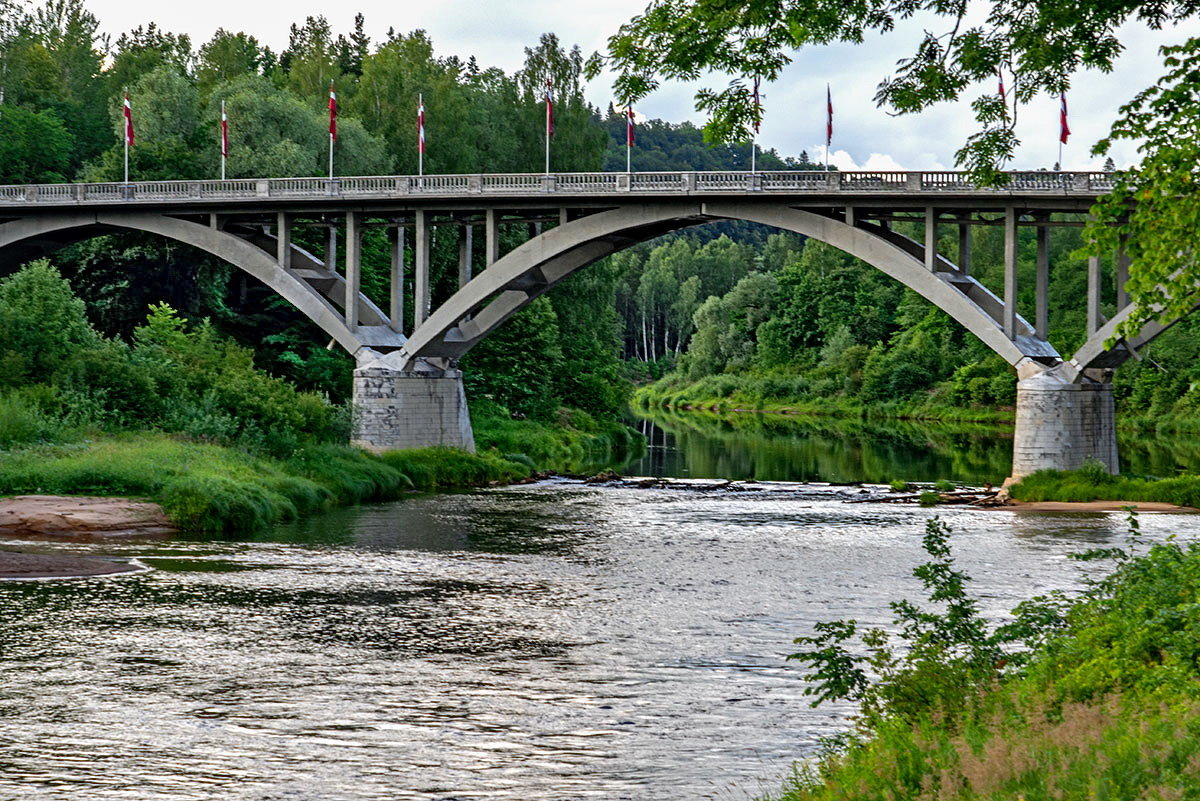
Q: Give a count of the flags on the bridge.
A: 10